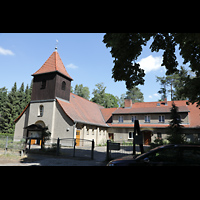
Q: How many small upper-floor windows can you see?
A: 4